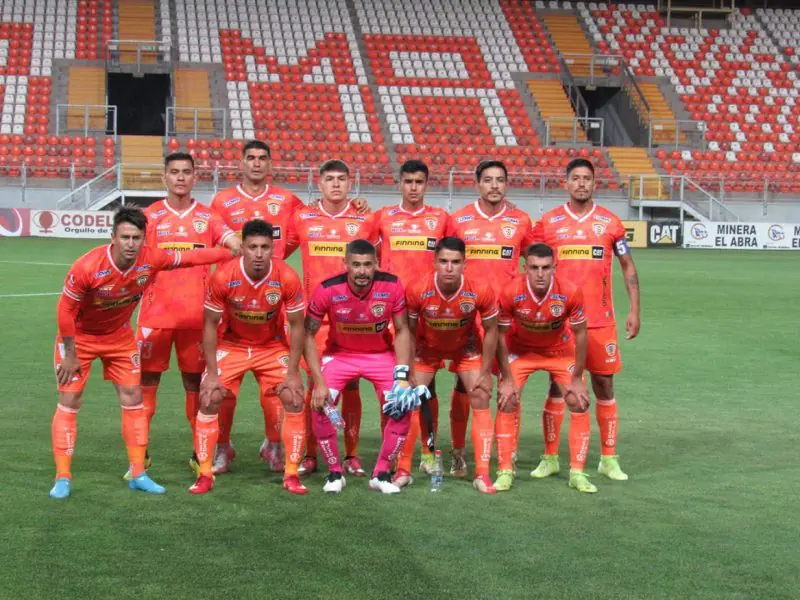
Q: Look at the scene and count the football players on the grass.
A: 11